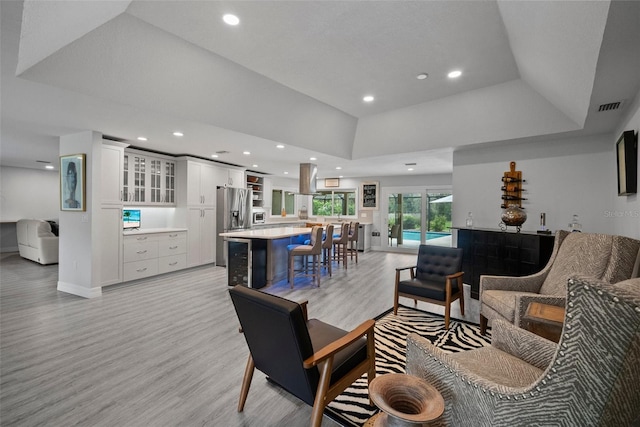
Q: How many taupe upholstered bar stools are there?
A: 4